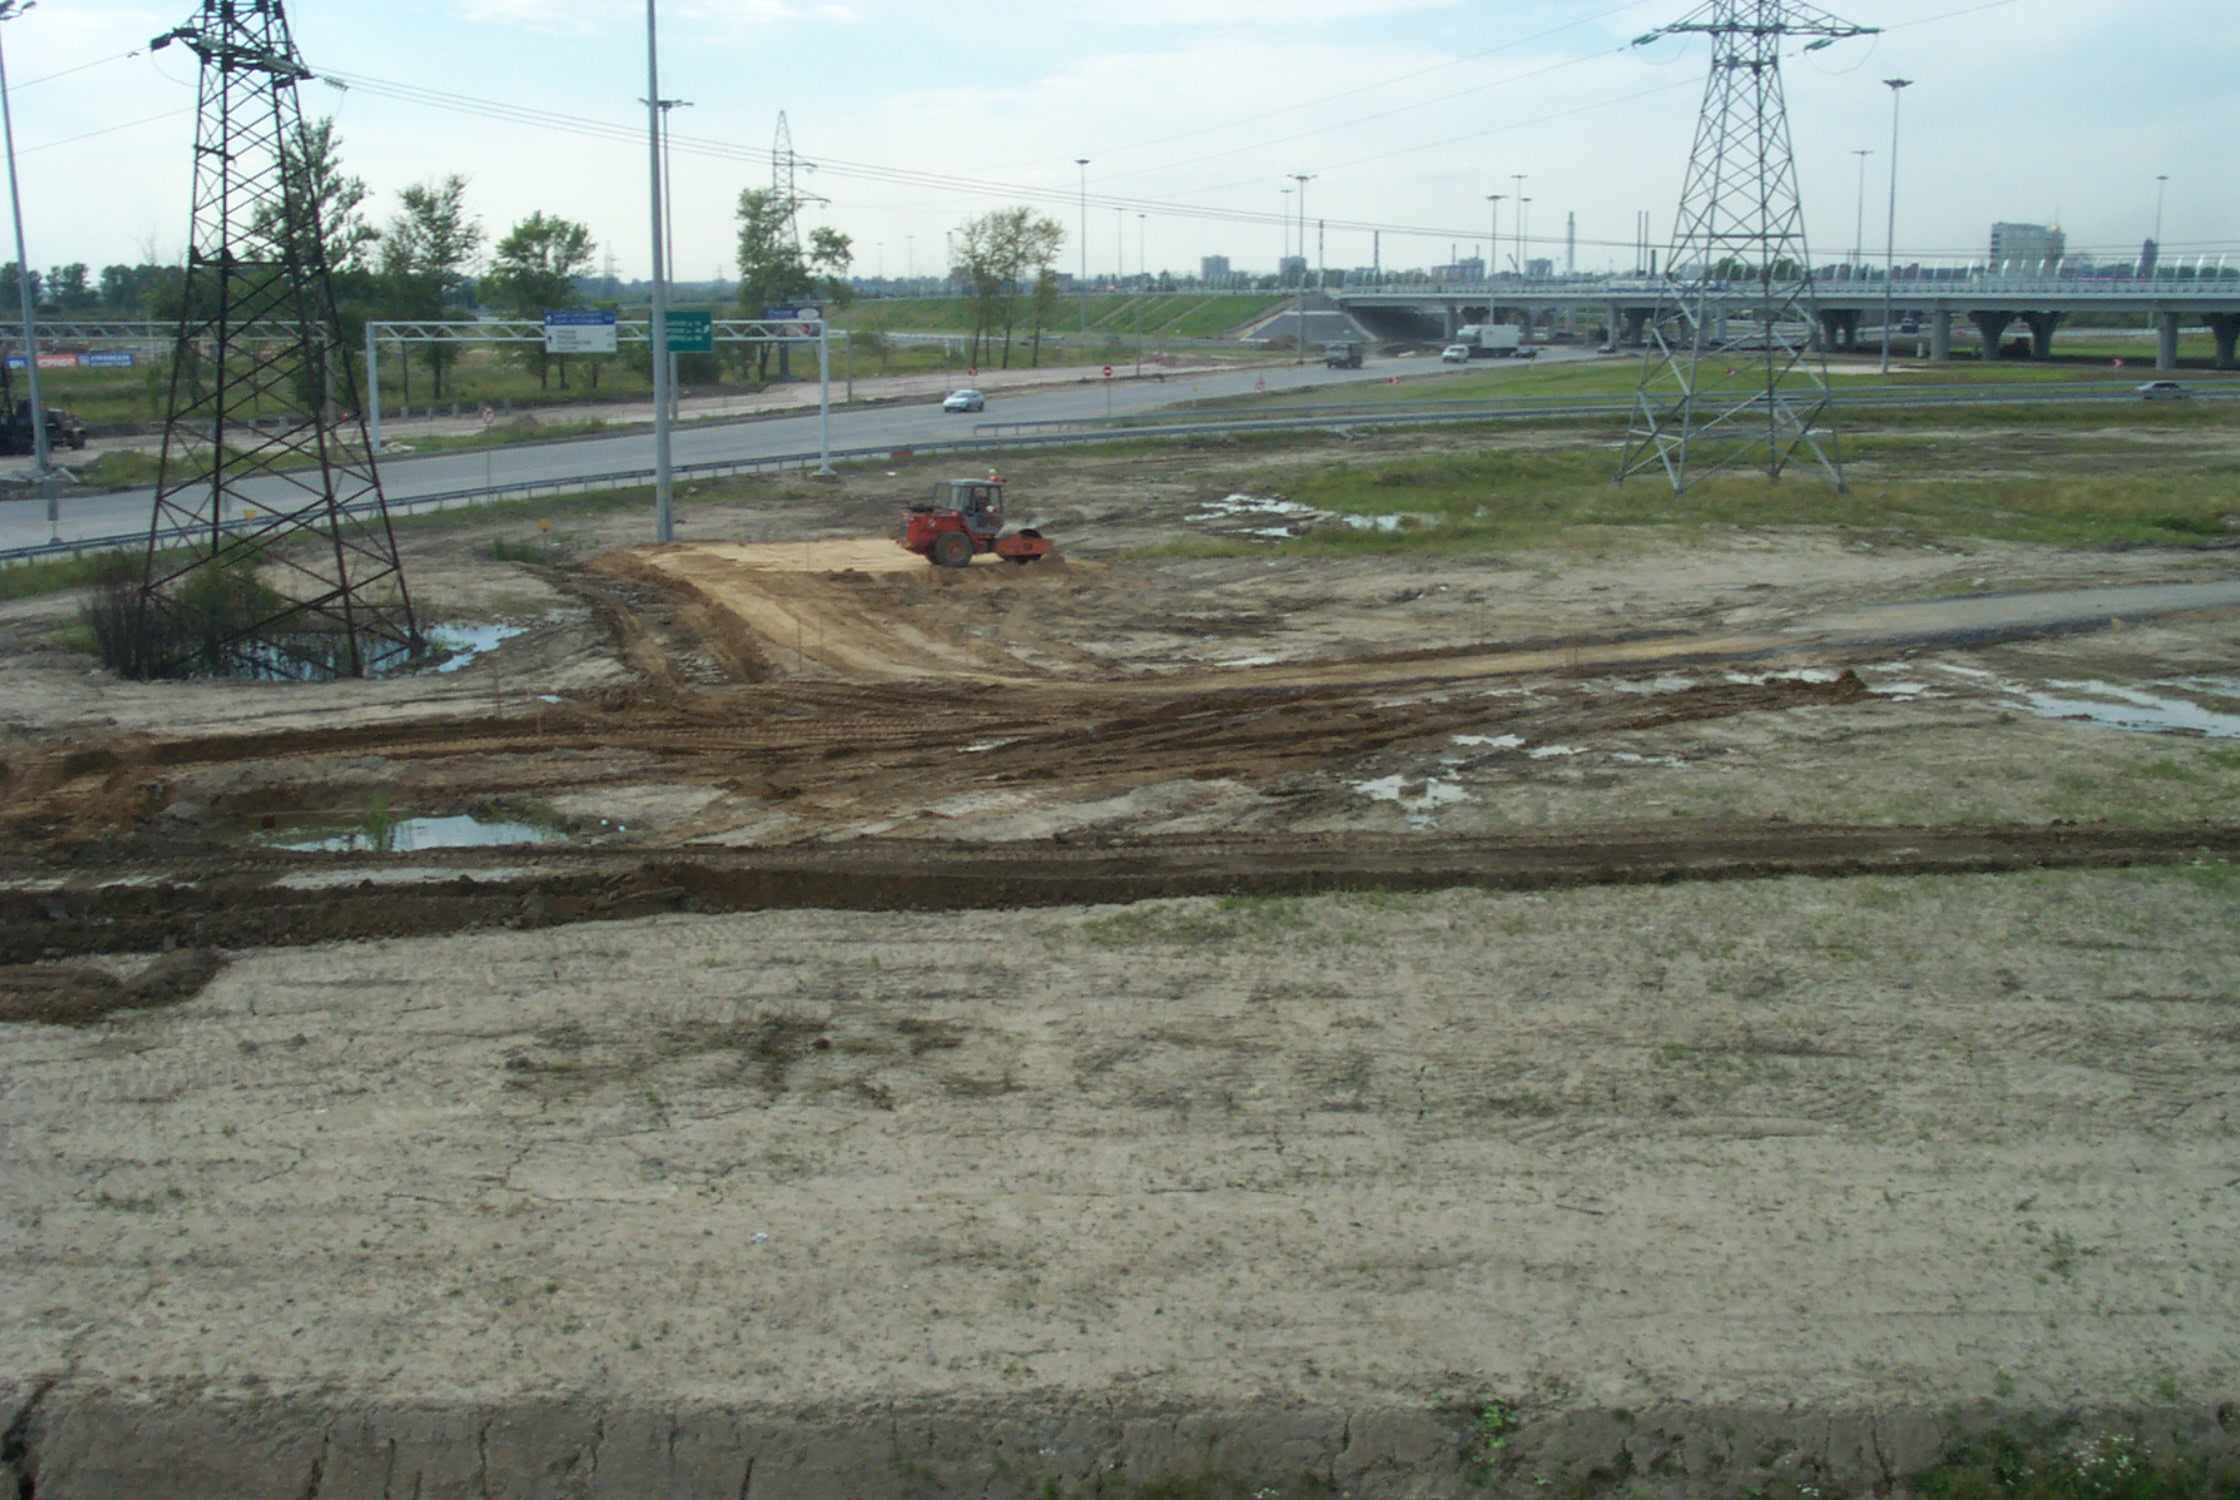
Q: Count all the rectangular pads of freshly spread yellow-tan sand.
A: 1